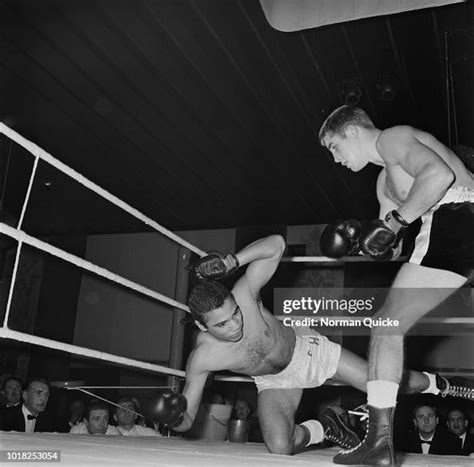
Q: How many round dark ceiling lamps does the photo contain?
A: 2